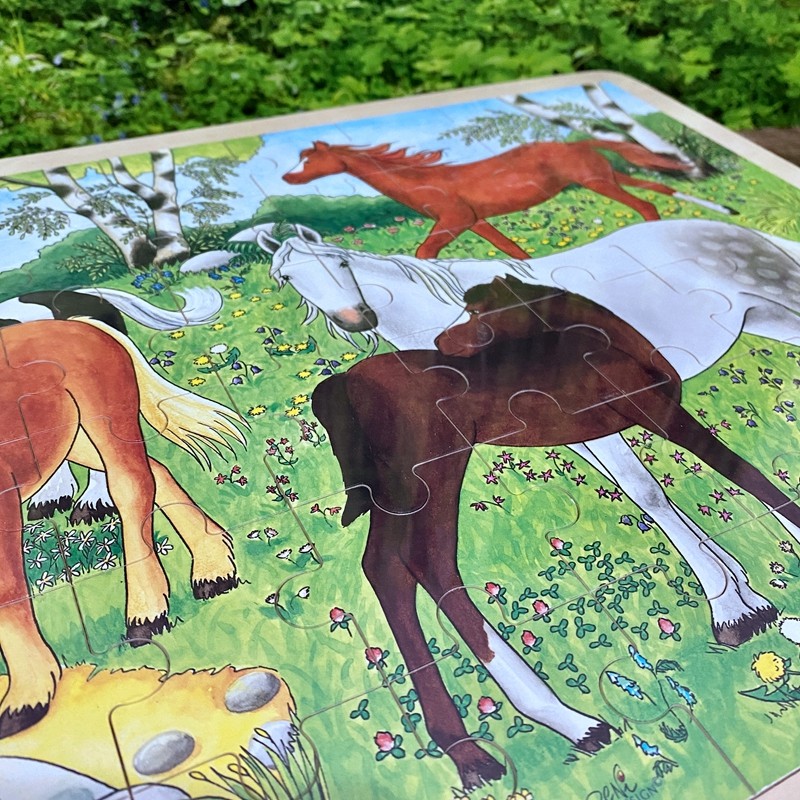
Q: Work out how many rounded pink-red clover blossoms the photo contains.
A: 9